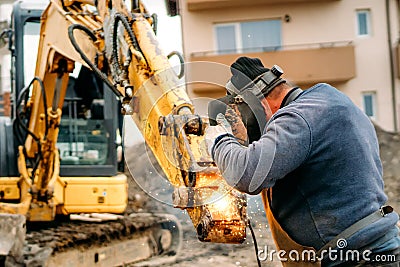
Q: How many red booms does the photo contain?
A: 0